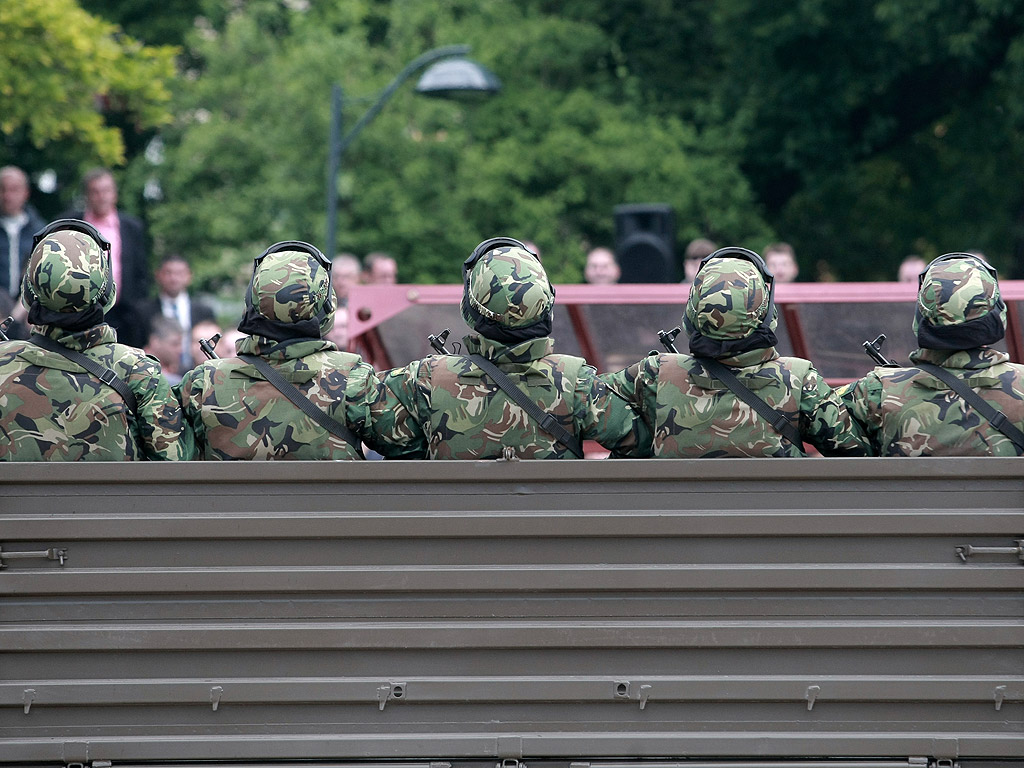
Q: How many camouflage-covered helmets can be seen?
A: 5